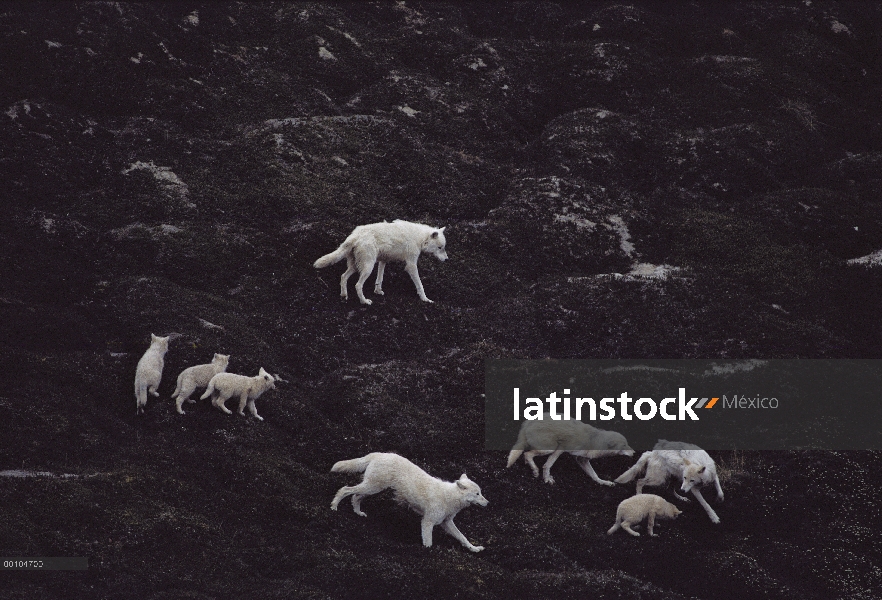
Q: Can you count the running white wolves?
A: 1